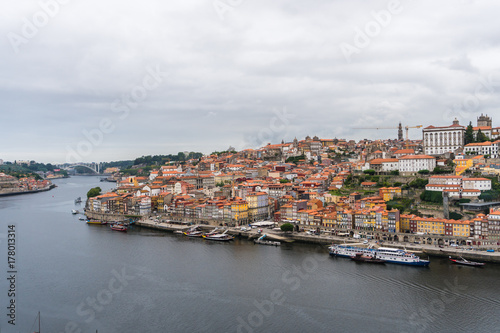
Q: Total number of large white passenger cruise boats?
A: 1